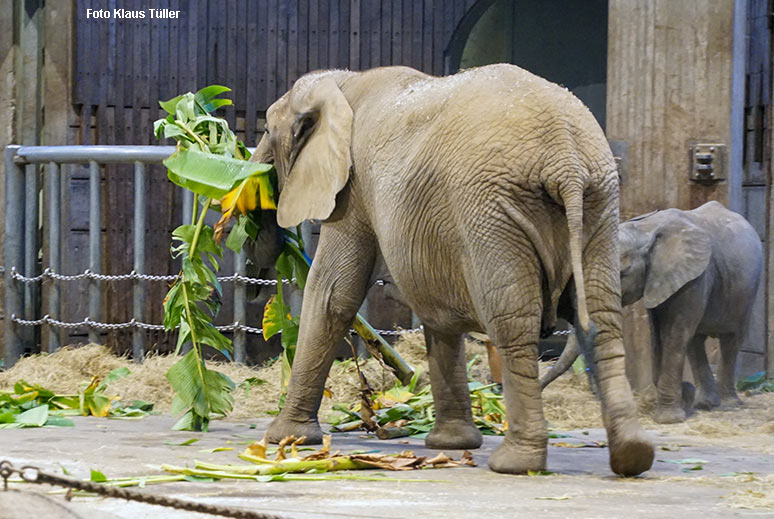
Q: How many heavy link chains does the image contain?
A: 3